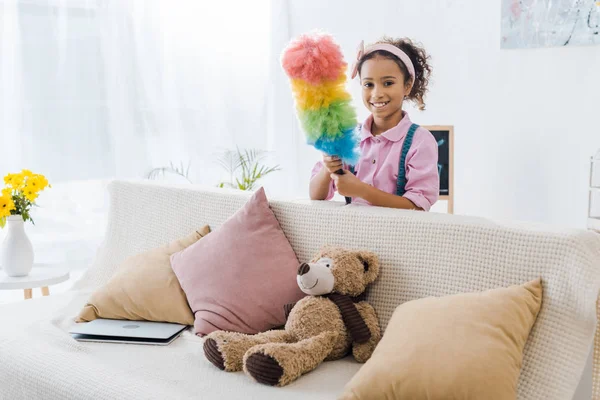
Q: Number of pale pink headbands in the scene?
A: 1